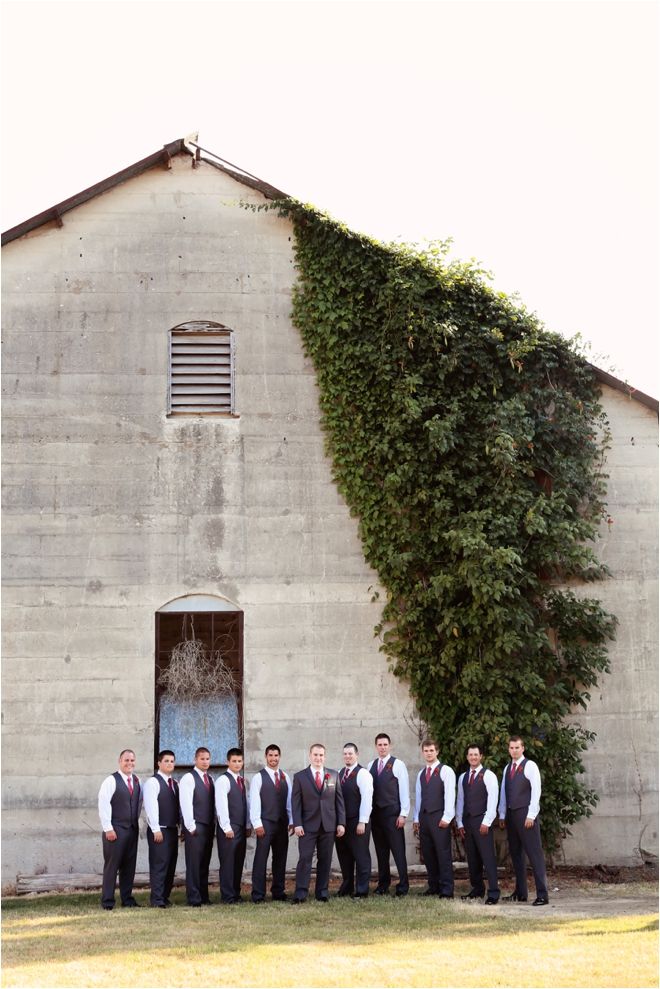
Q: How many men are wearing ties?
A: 11